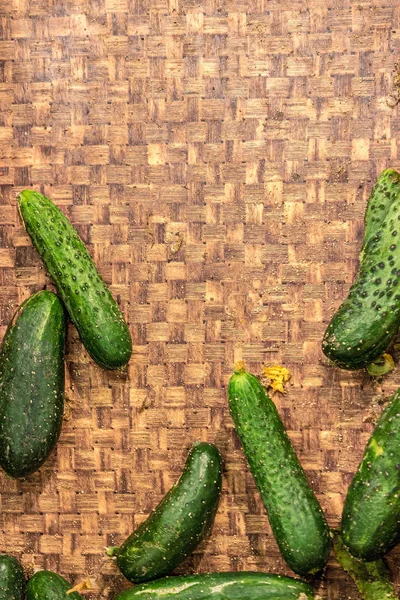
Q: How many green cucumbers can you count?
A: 9